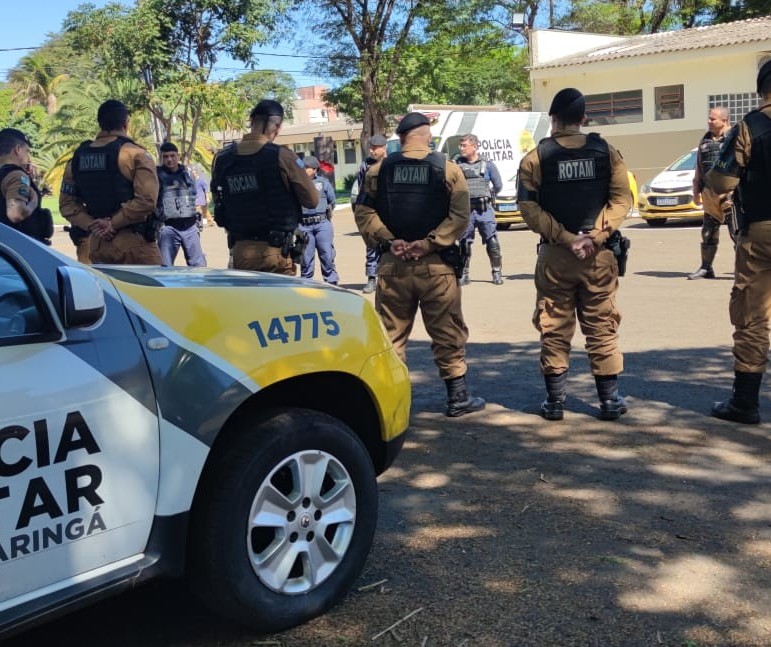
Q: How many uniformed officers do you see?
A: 11